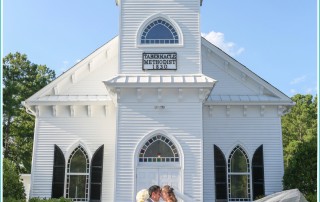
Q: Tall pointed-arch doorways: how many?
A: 1